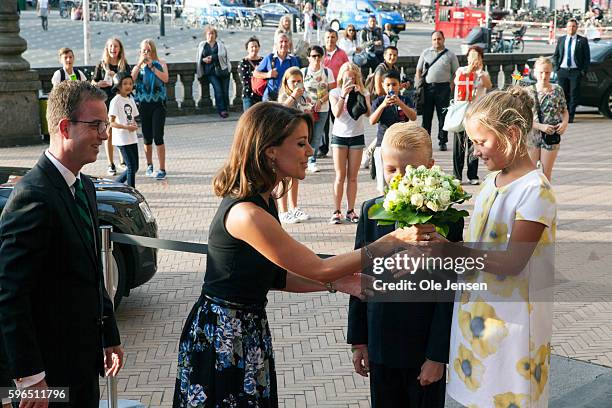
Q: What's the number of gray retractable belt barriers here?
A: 1